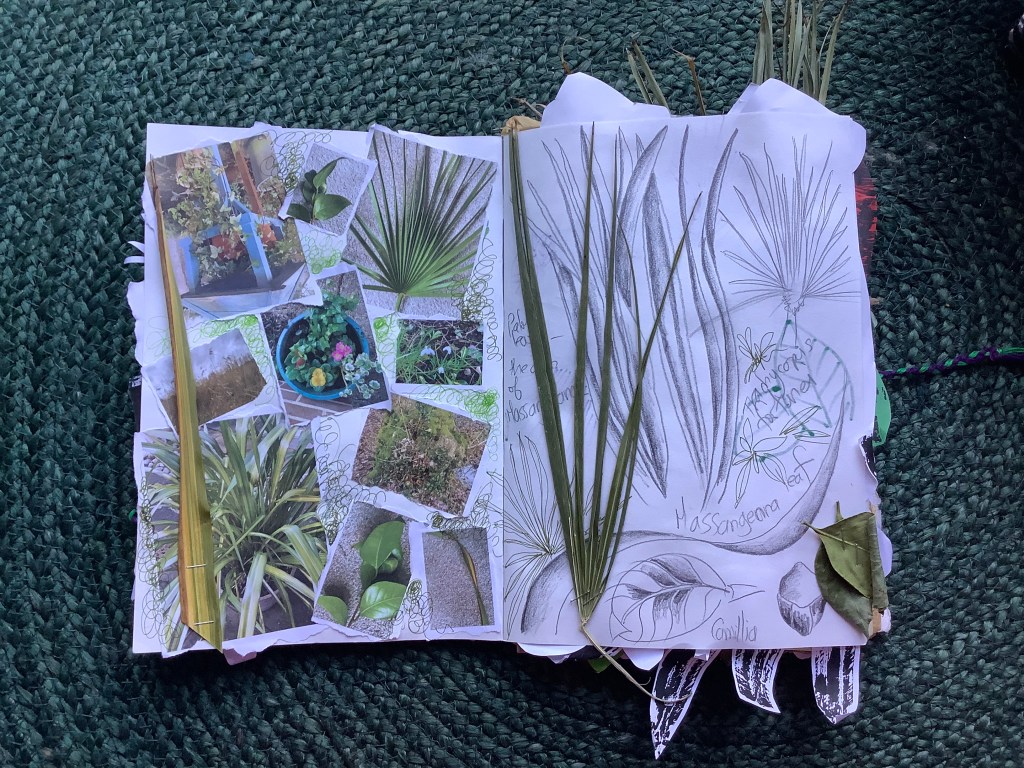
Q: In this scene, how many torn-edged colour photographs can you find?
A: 10